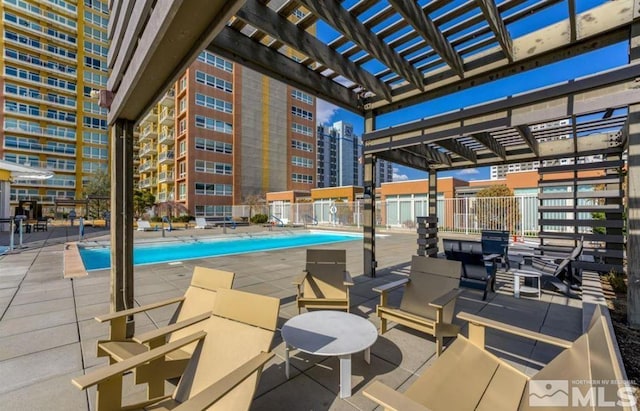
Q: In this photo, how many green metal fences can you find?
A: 0